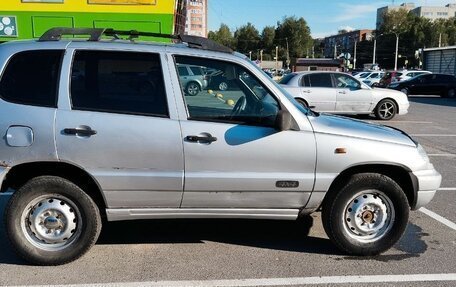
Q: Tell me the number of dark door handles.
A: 2